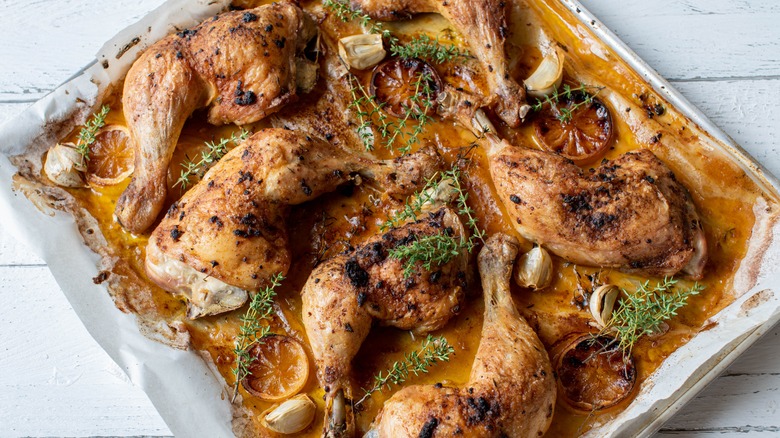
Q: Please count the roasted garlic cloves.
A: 6